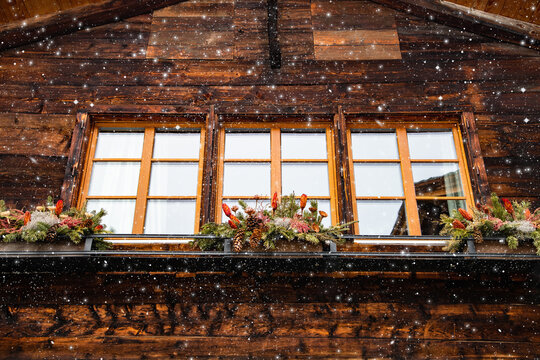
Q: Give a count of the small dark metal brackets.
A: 4